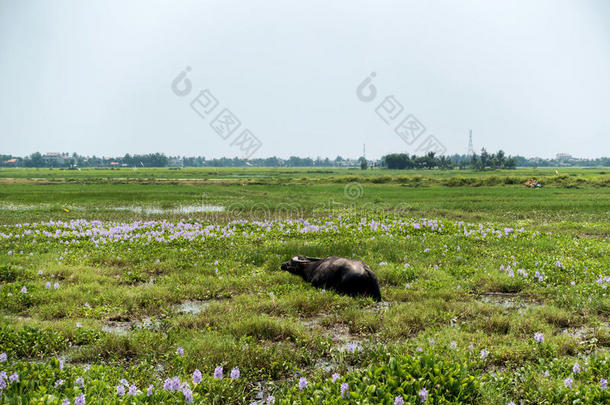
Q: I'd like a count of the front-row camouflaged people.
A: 0